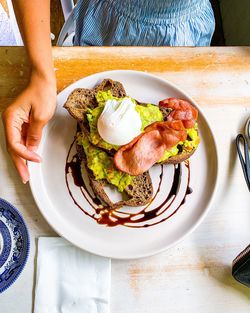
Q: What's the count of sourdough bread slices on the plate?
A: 2